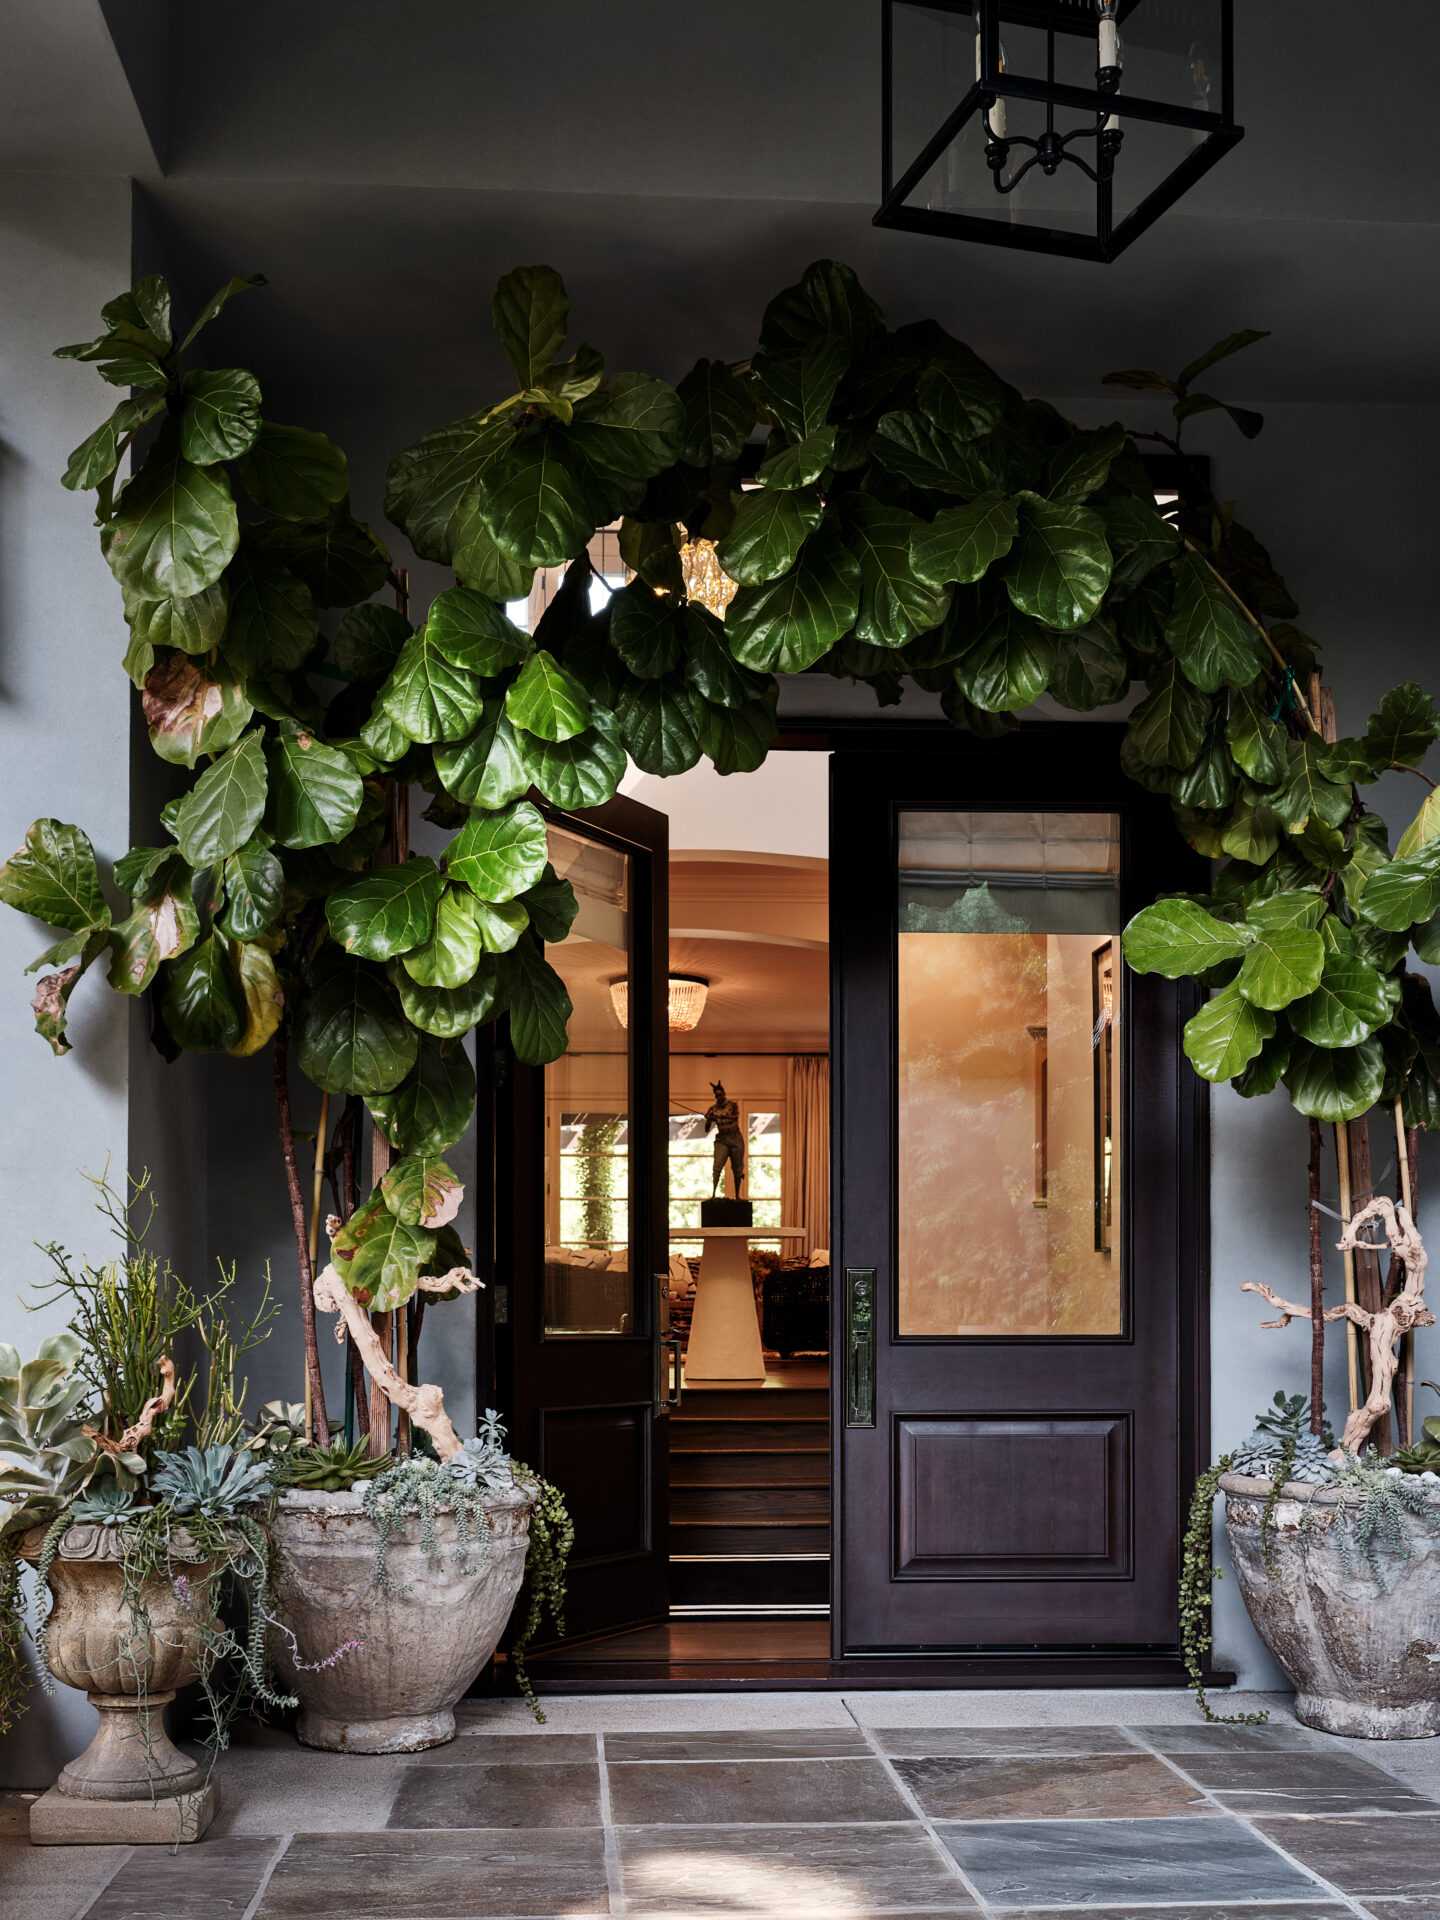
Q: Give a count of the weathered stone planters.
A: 3